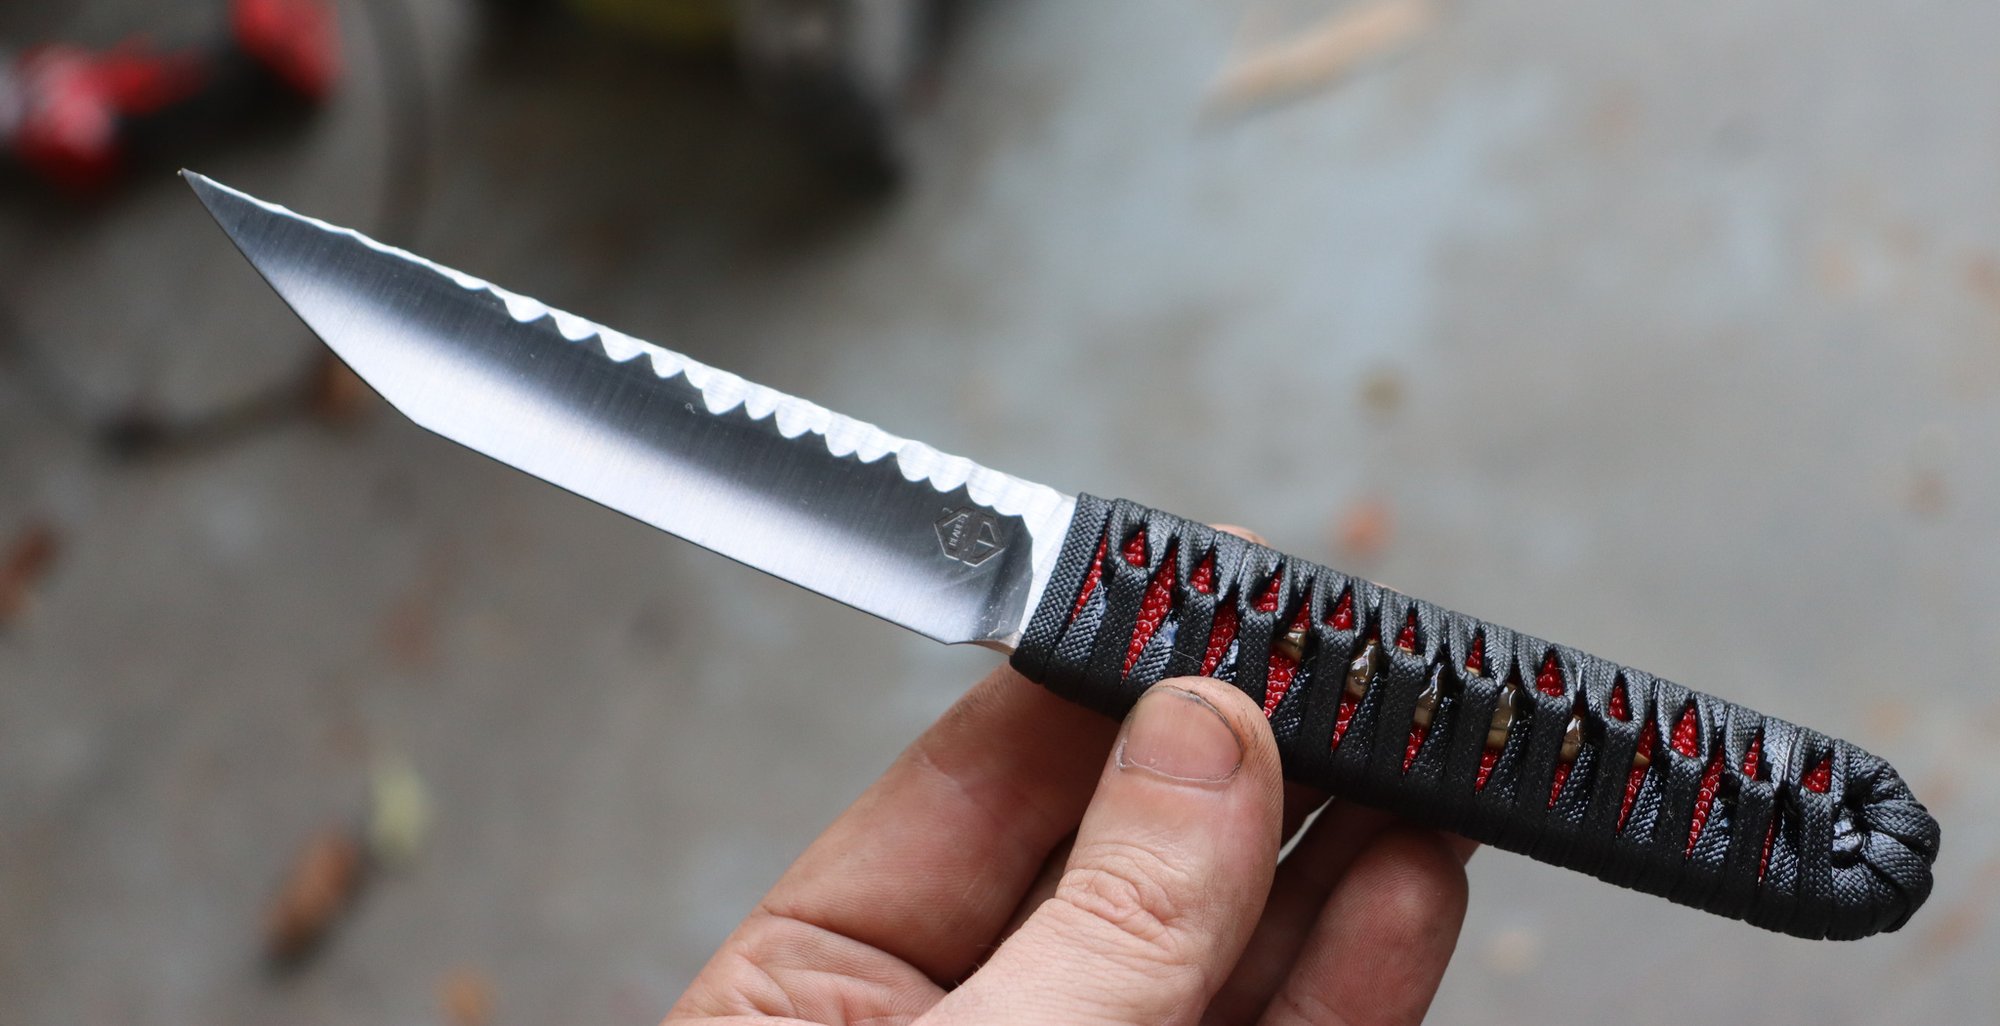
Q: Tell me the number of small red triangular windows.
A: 11